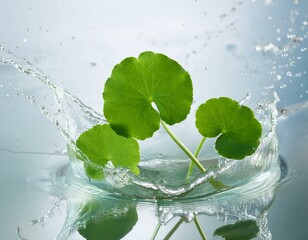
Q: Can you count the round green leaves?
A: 3